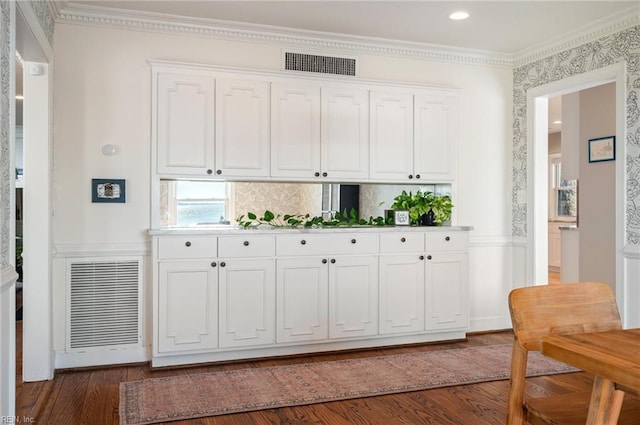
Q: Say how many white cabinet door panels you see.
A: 12